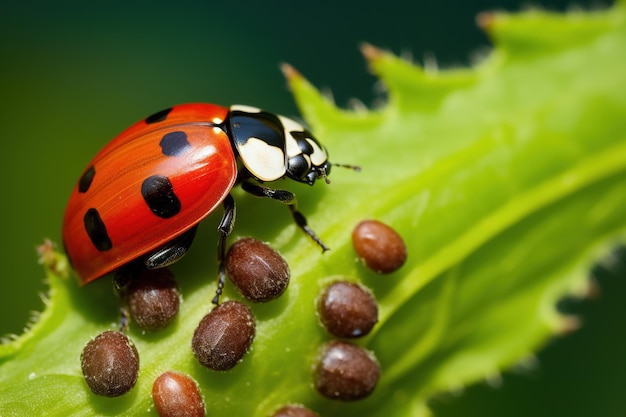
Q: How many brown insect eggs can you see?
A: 9